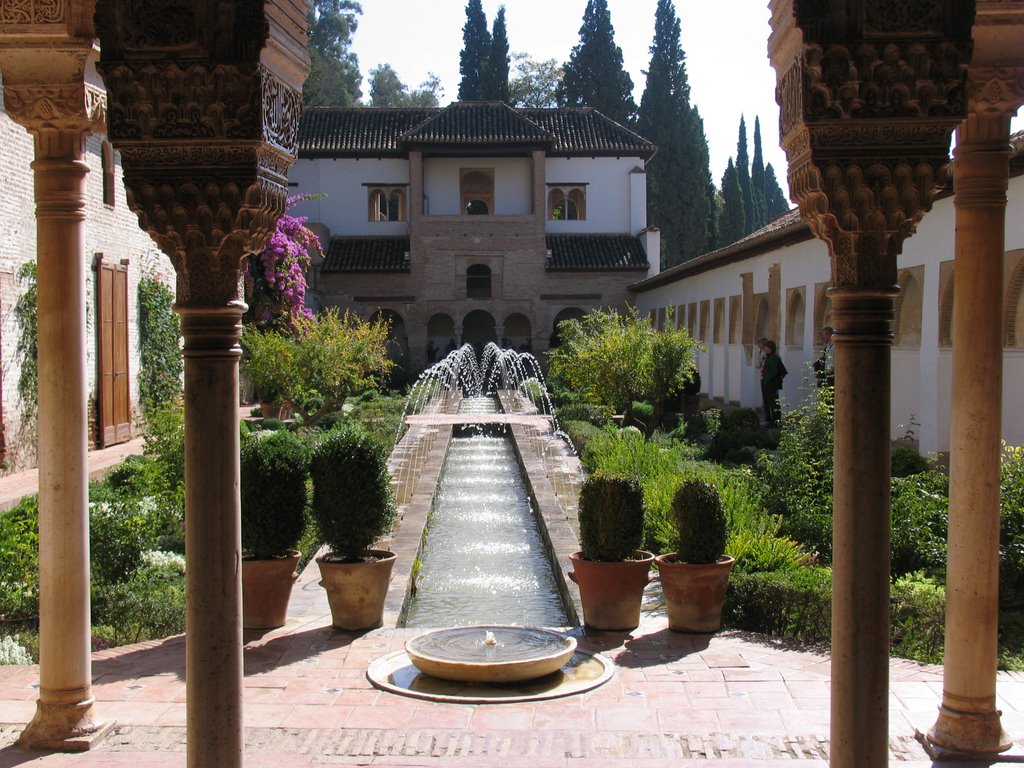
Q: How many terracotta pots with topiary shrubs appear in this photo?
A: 4